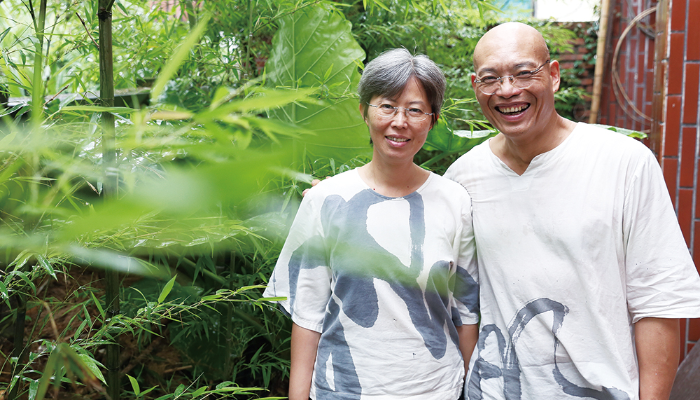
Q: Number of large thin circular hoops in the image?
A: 2